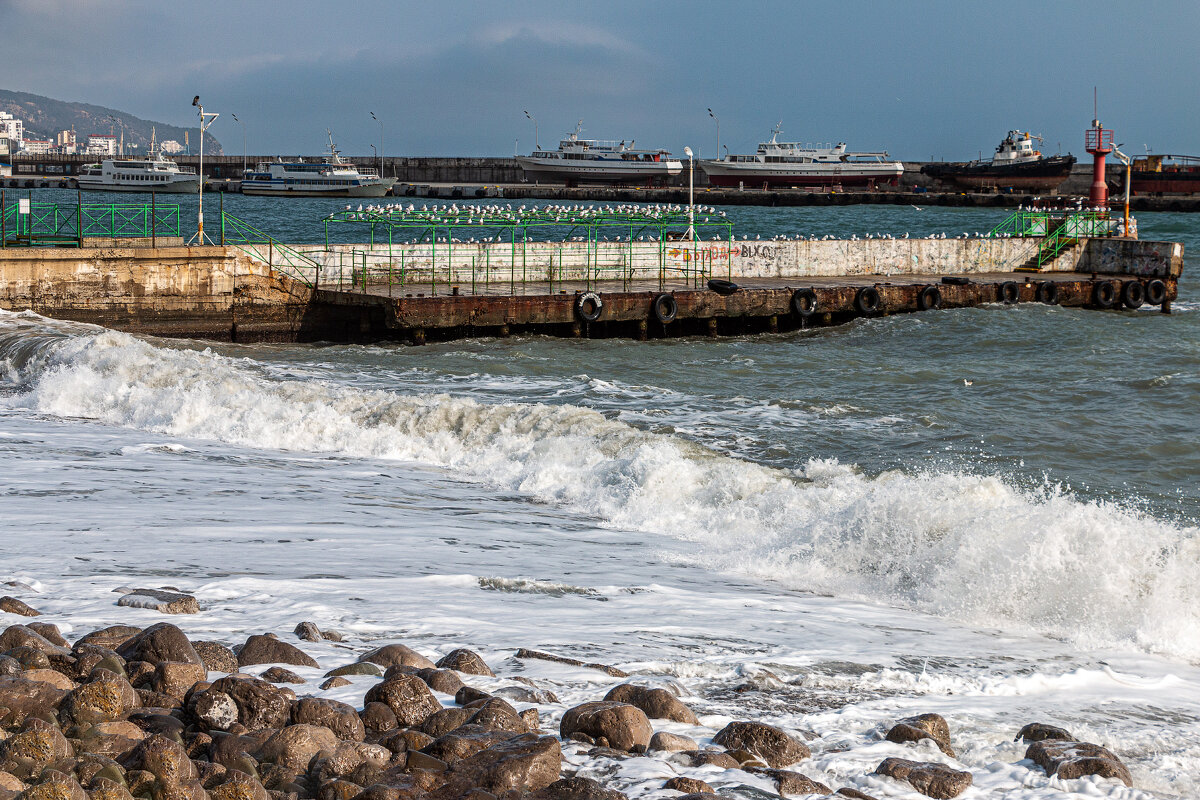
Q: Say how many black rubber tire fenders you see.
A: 12